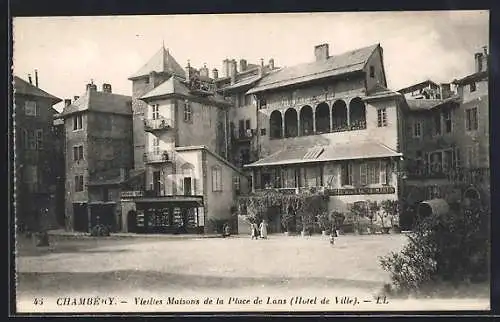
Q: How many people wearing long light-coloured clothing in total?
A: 2